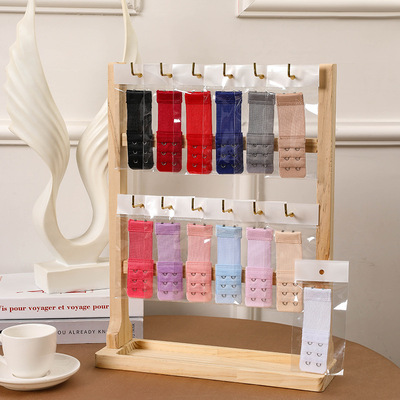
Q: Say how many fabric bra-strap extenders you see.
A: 13